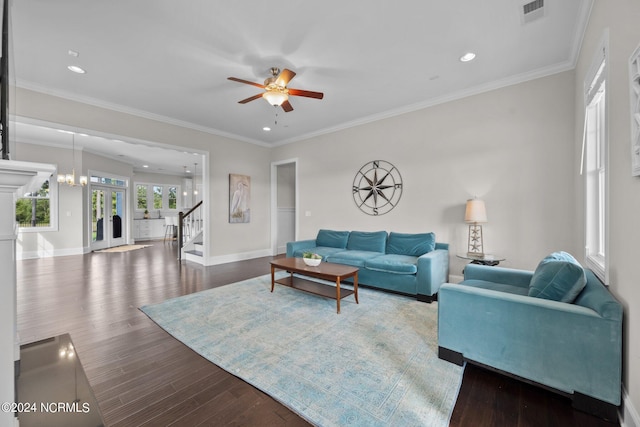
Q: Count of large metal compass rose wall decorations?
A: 1